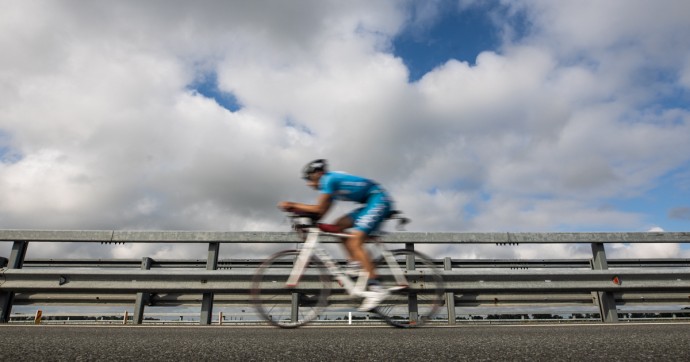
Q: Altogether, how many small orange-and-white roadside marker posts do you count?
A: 3